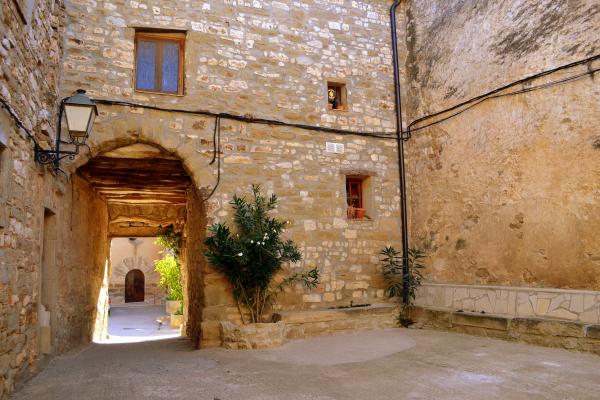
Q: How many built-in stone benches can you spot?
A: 2